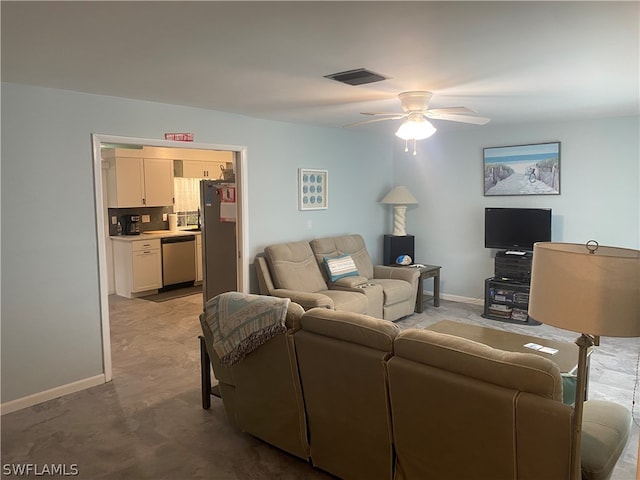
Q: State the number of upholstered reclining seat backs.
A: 5